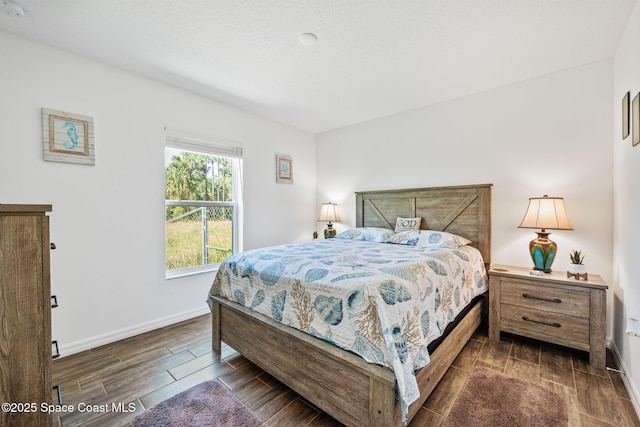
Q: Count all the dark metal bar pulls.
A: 6